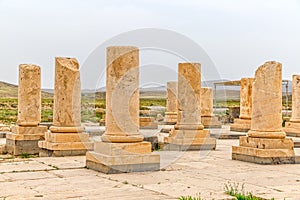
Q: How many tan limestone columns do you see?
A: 9